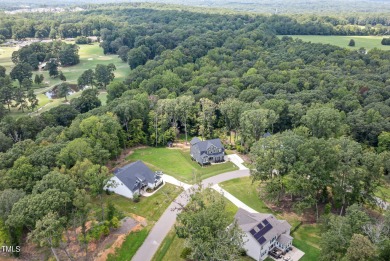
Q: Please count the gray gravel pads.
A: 1